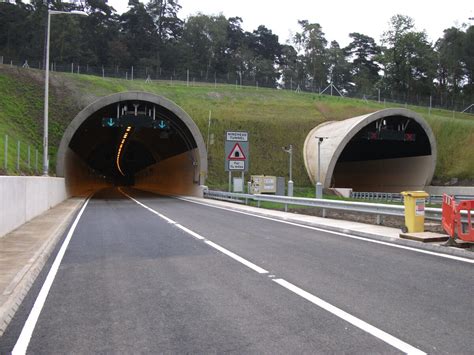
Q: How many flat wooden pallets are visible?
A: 1